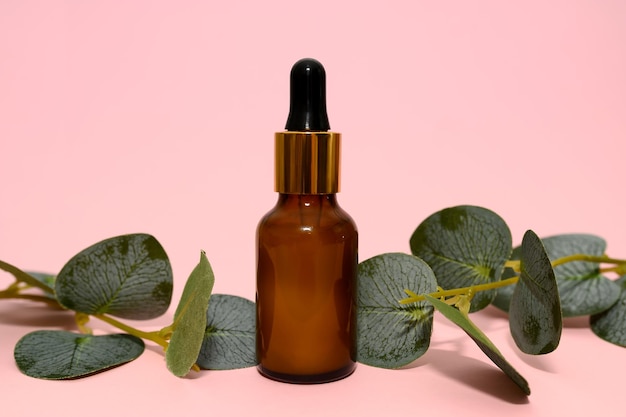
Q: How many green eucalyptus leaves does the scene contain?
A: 12